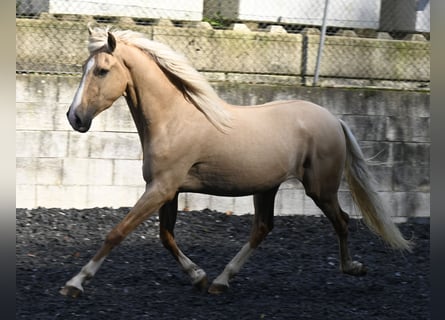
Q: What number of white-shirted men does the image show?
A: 0